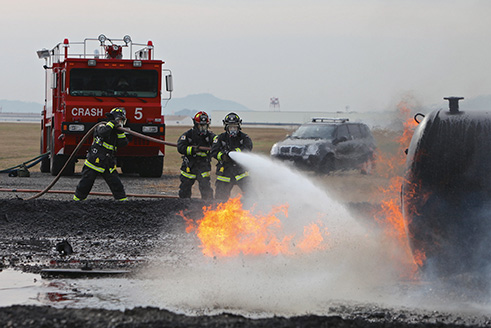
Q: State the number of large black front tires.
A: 2